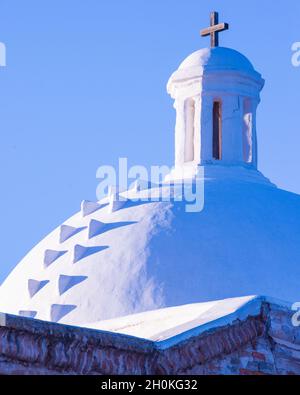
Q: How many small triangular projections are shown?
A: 12